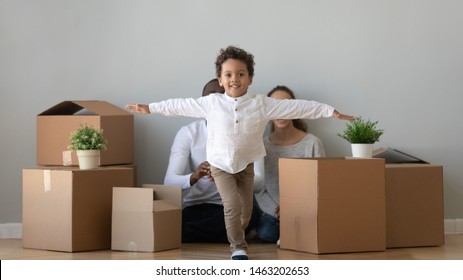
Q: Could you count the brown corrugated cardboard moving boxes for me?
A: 5